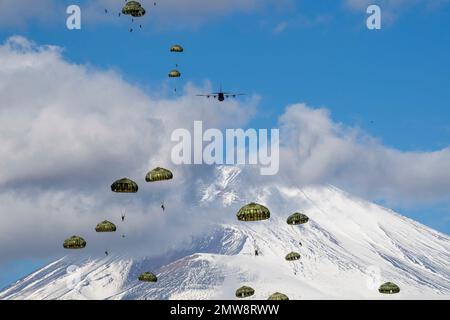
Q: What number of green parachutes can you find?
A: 14